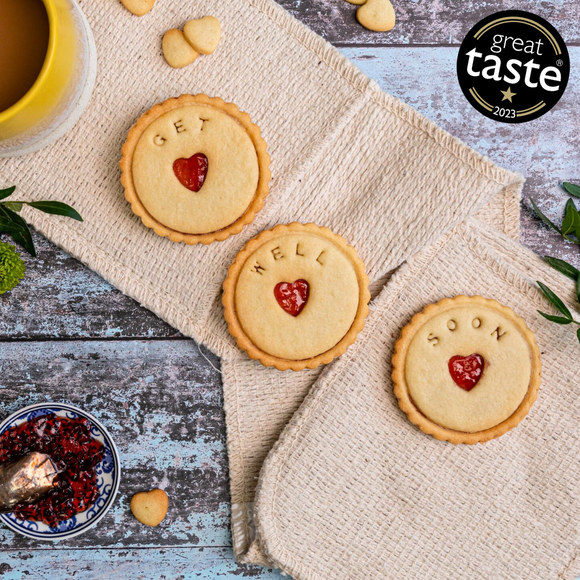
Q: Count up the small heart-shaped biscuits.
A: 6